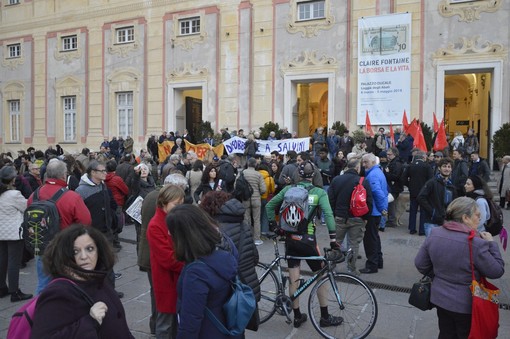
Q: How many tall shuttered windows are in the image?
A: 3